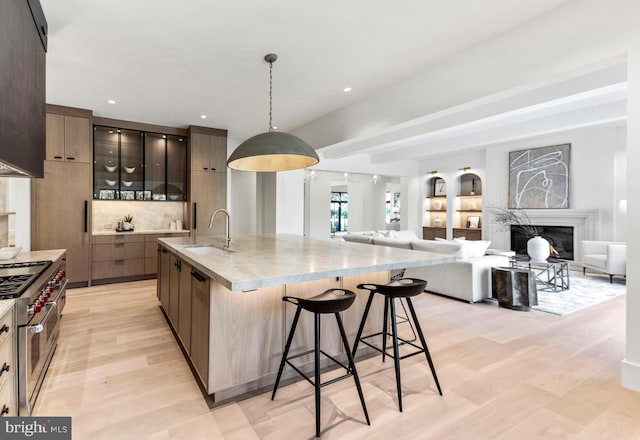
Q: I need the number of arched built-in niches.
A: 2